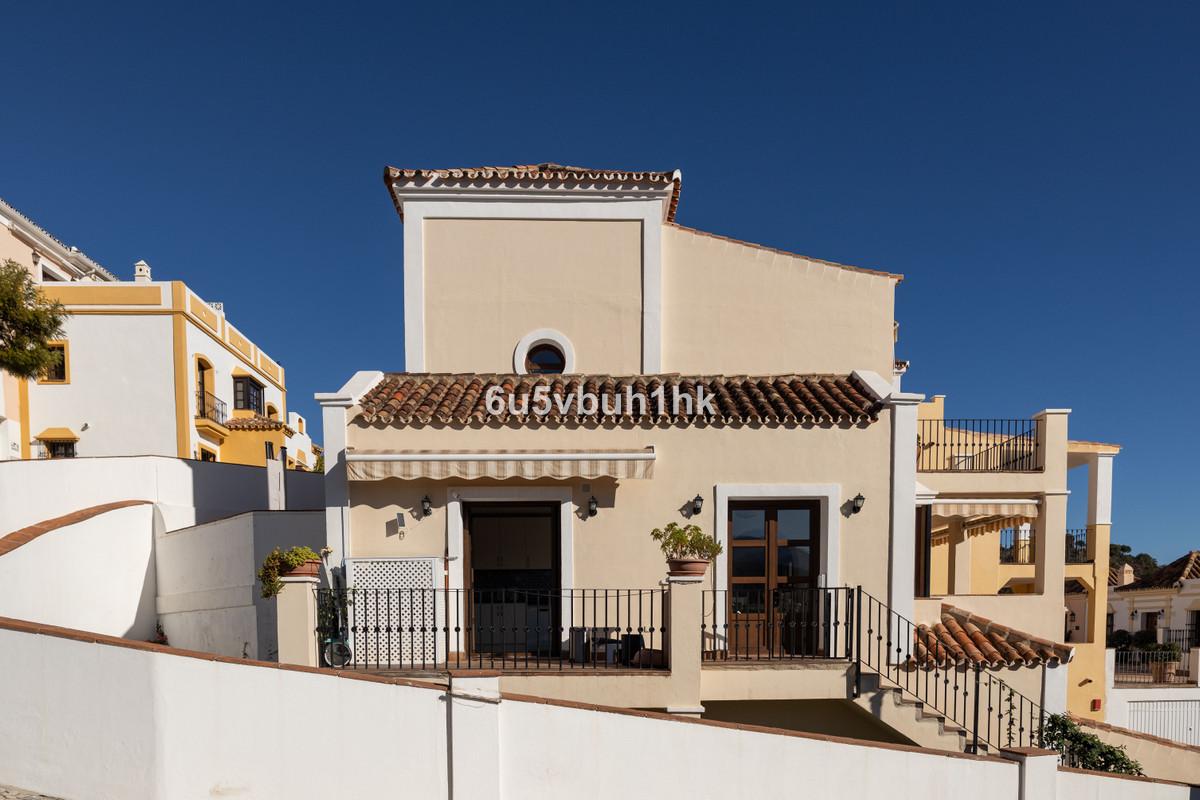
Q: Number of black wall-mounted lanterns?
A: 4